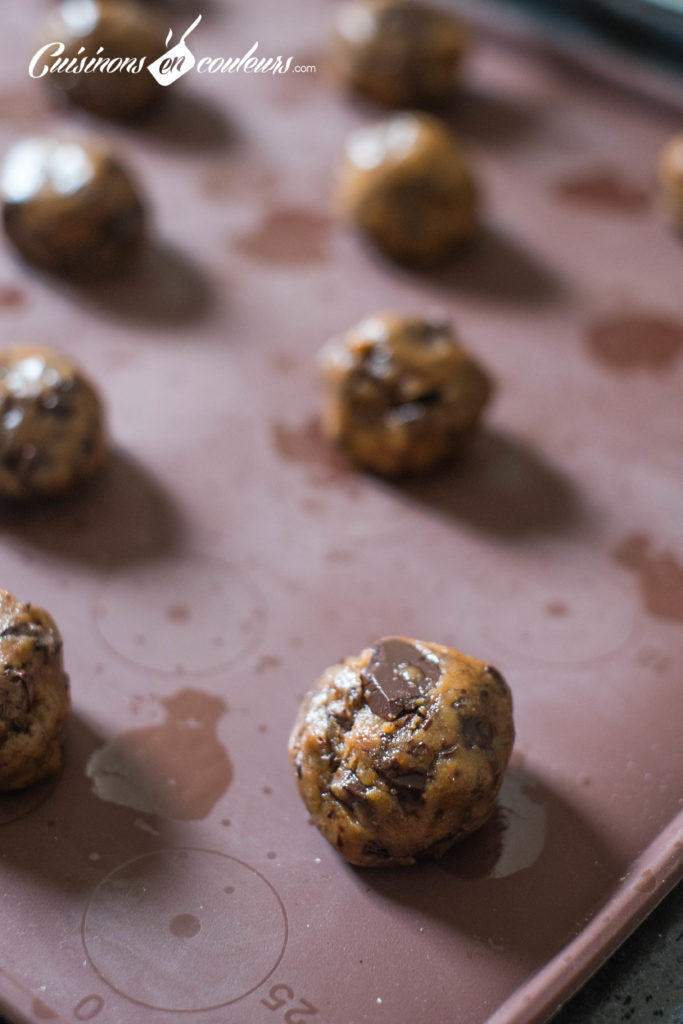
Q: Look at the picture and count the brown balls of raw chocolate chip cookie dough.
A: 9